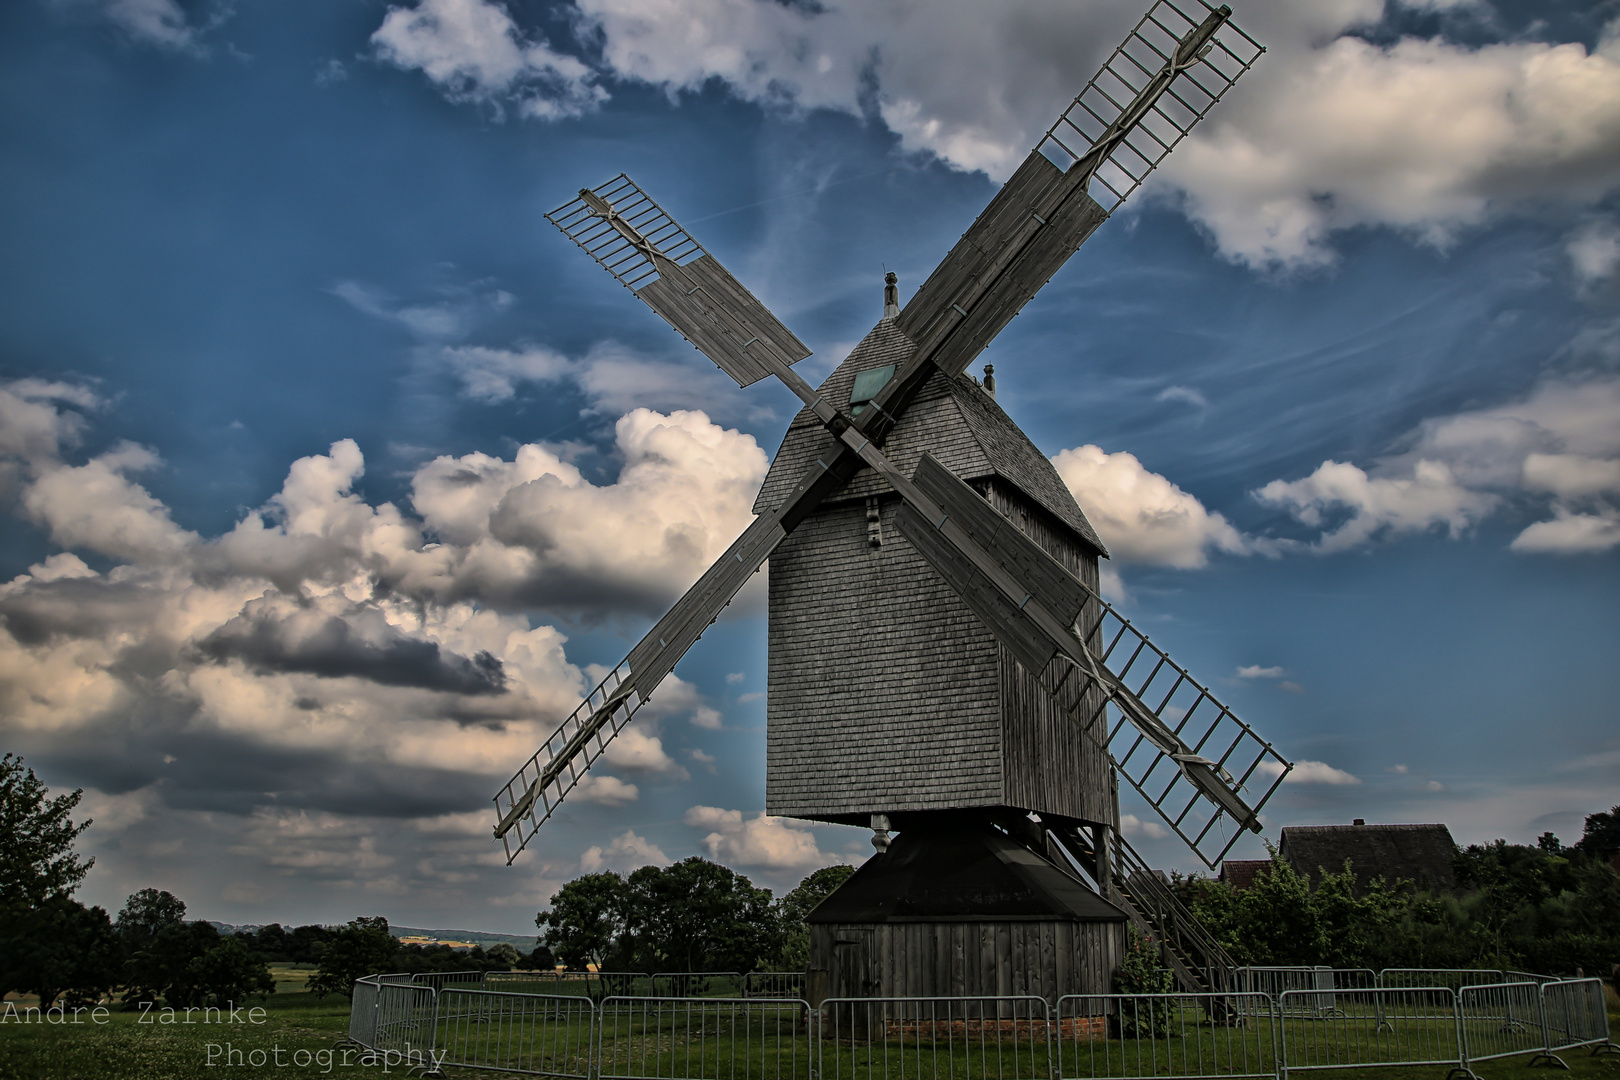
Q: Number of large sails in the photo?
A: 4